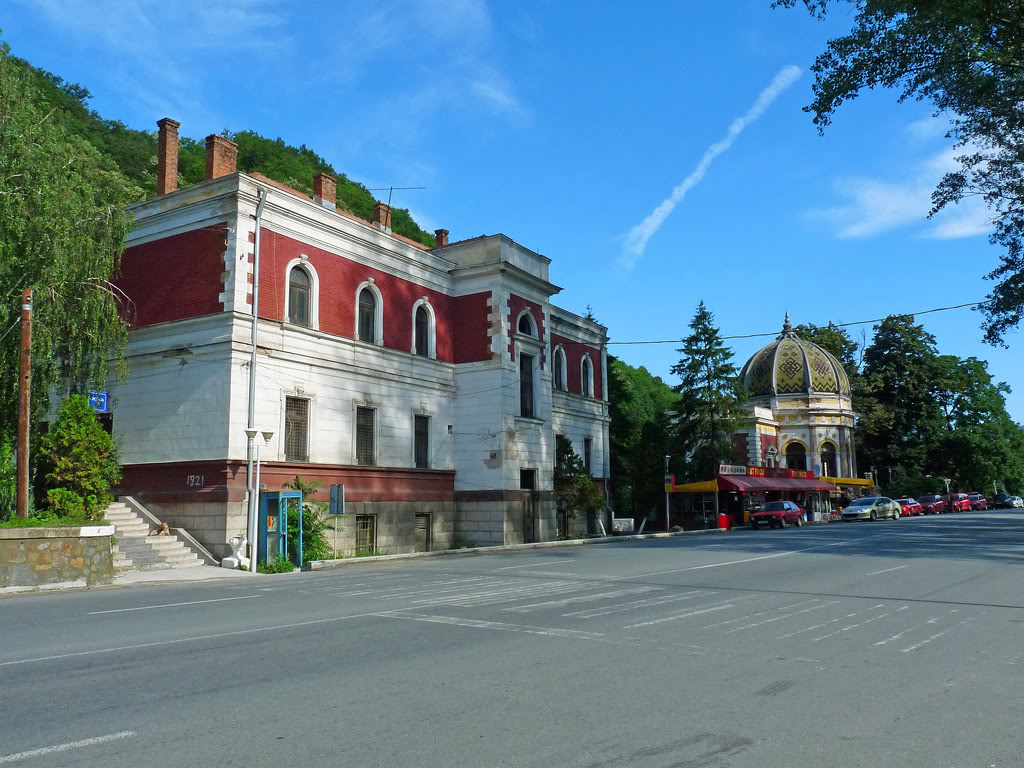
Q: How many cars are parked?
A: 8